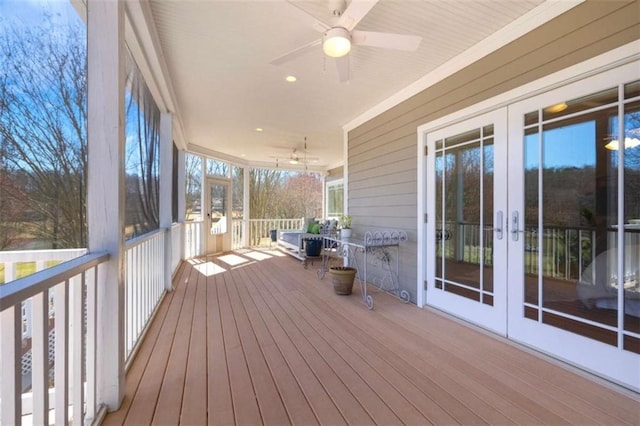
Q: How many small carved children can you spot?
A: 0